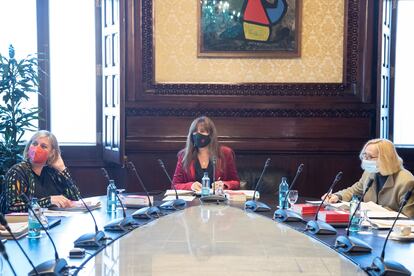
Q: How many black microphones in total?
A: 13